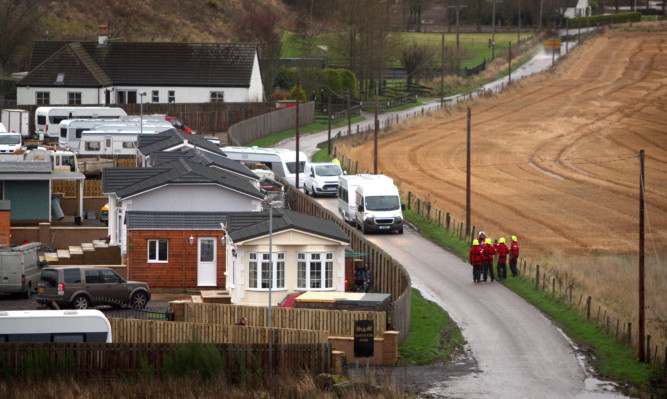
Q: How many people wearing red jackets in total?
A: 5